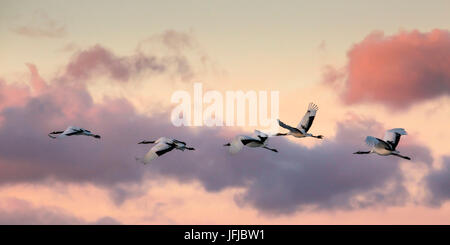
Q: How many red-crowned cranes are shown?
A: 5